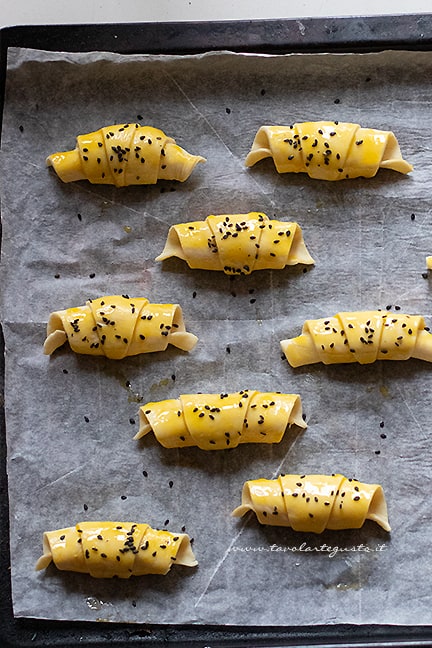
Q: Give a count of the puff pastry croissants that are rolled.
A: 8